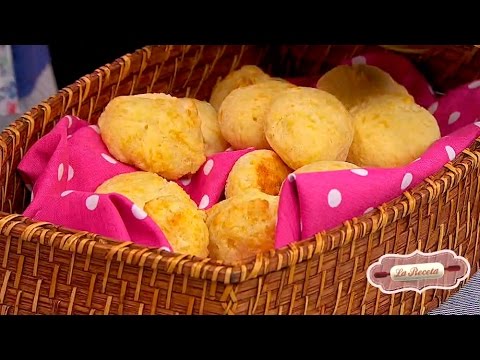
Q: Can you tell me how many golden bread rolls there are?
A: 12